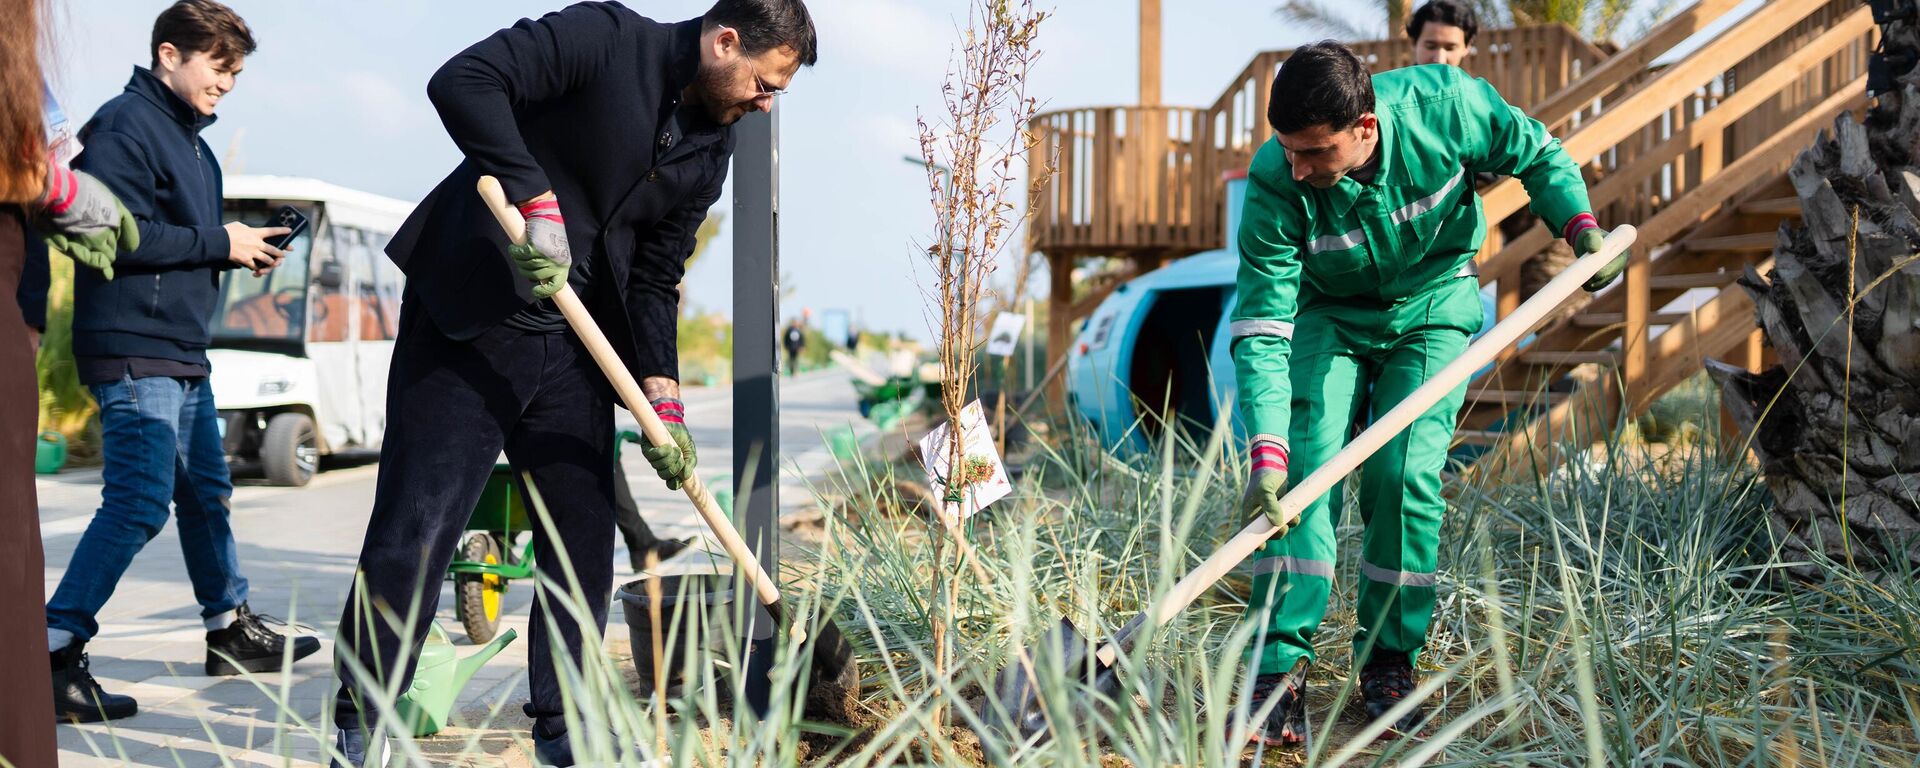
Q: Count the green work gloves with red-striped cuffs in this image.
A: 5